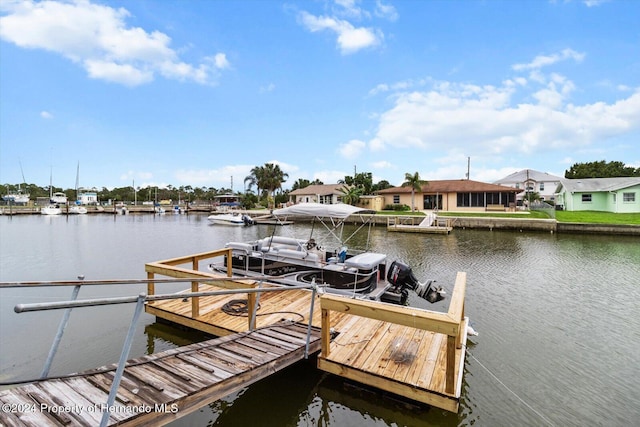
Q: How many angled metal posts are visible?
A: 4